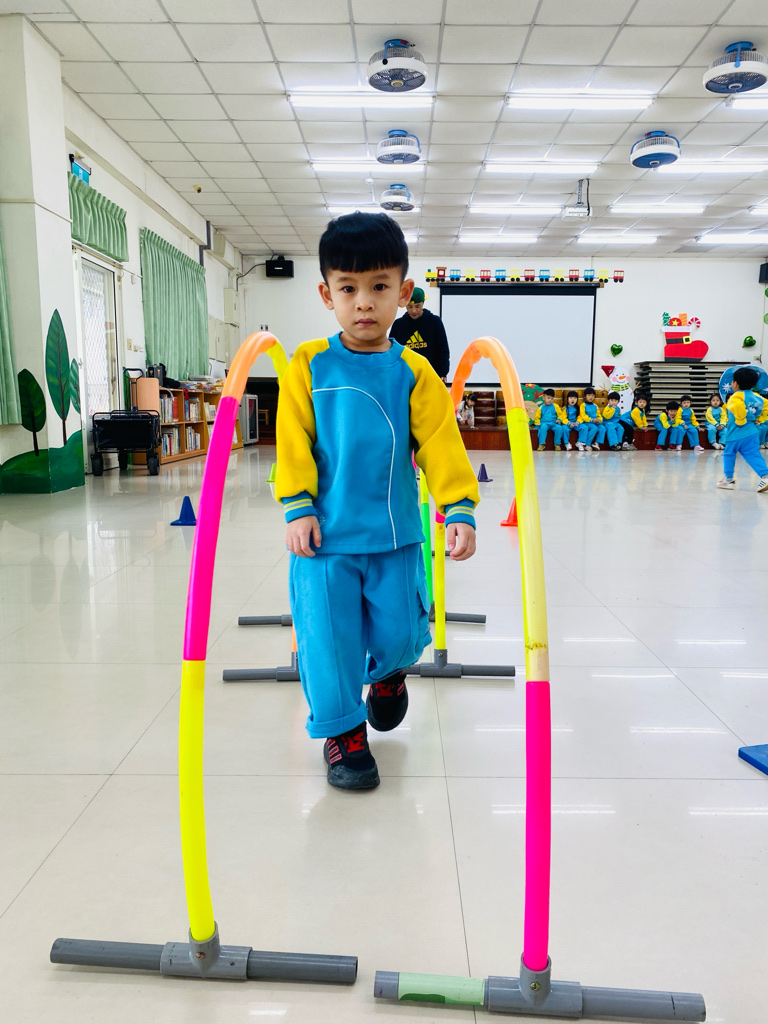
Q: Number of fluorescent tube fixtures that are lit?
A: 14